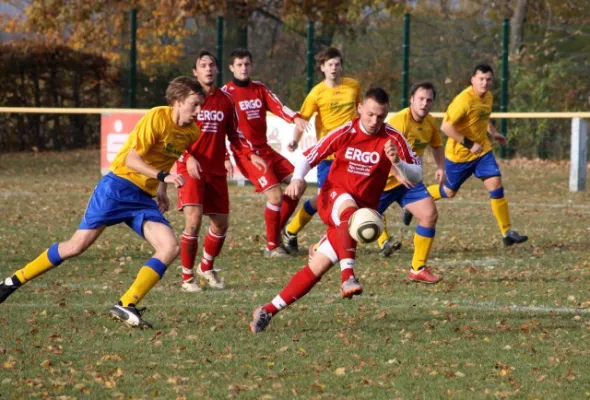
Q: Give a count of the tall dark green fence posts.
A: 5